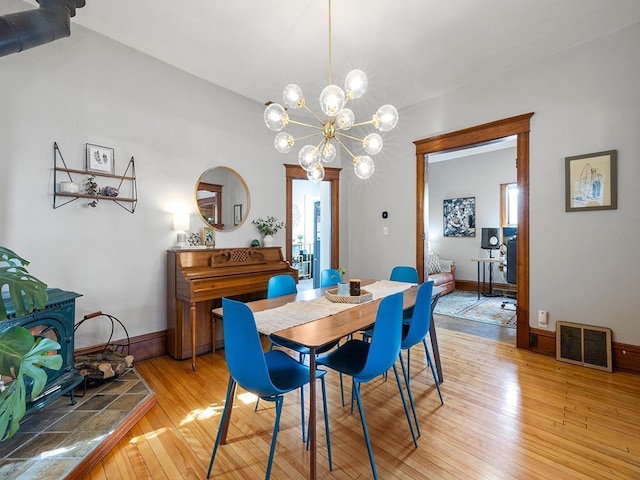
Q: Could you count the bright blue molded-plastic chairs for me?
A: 6